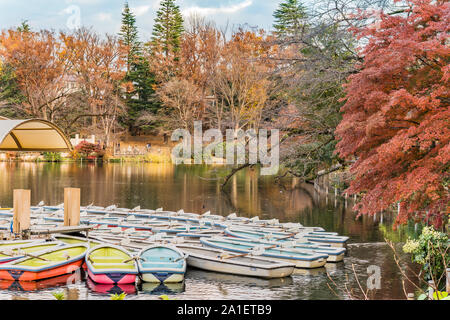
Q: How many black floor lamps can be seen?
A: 0